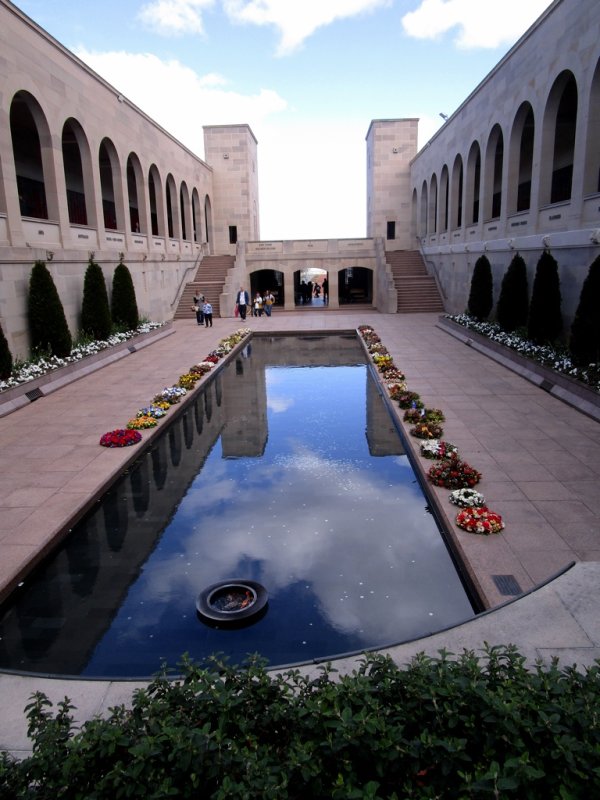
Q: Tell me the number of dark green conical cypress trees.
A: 8